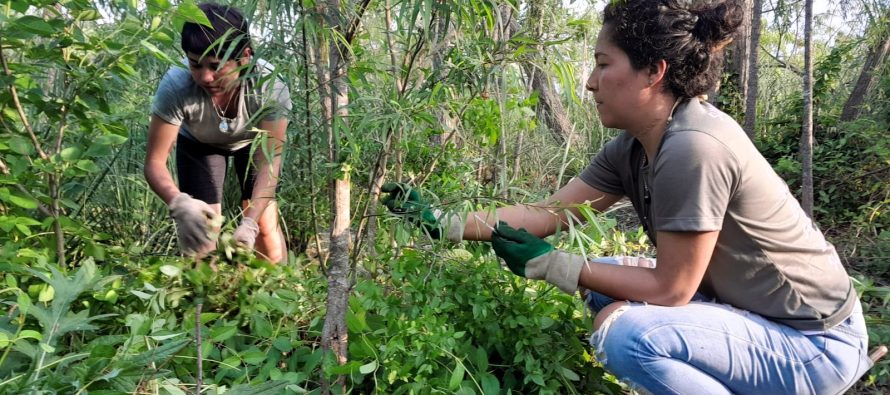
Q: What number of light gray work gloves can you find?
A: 2